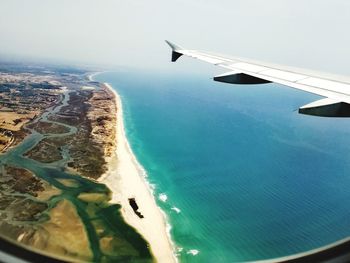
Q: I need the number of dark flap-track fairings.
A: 2